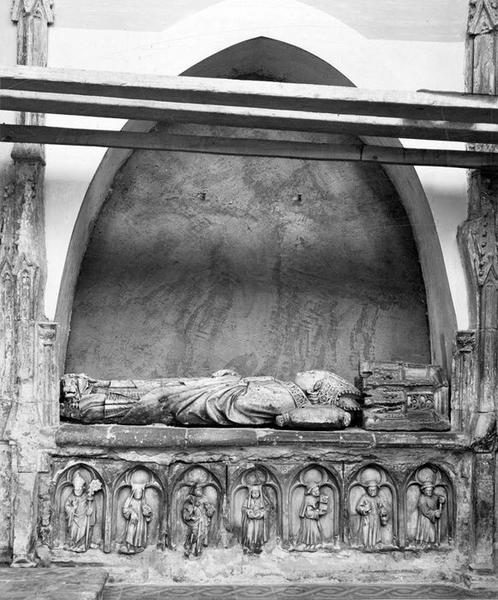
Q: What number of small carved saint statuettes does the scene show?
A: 7